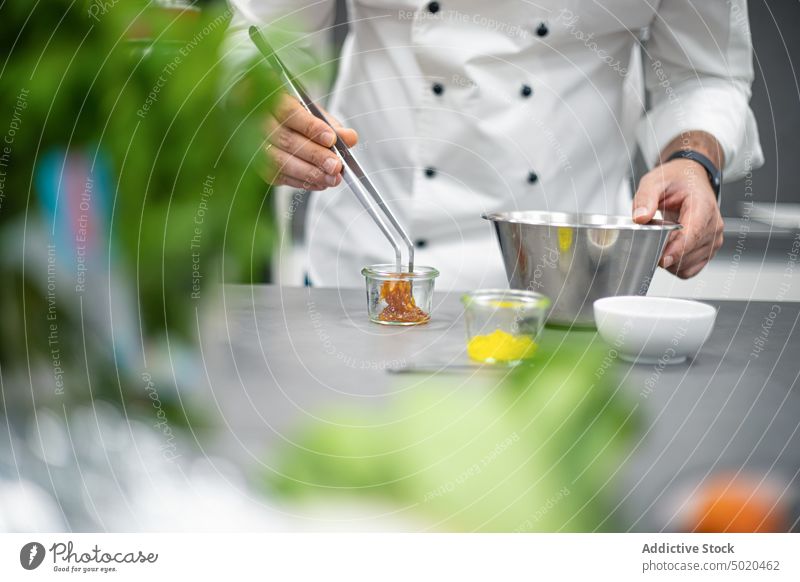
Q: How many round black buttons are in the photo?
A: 7